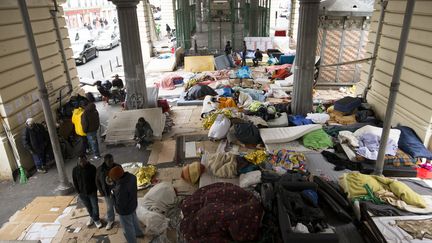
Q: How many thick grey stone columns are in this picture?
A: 2